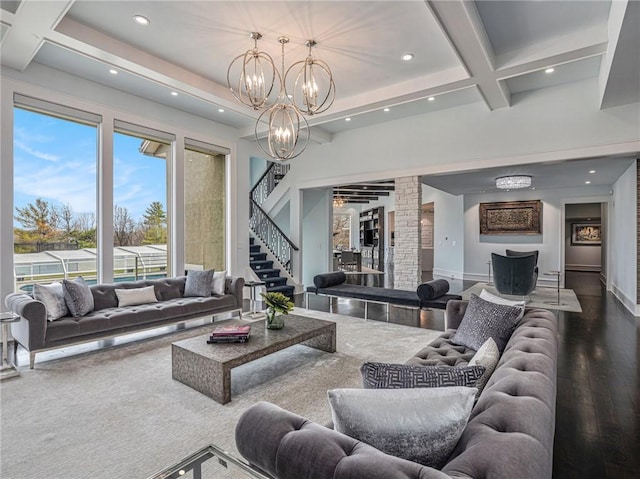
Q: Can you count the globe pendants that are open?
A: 3